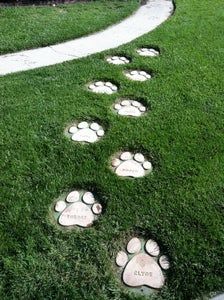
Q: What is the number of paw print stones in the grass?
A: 9